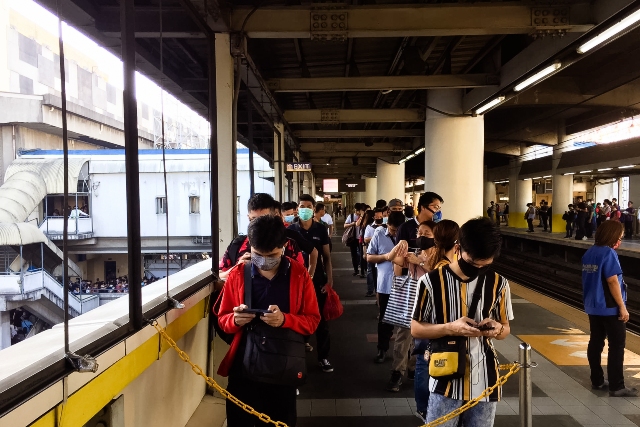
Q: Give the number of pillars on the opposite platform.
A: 3